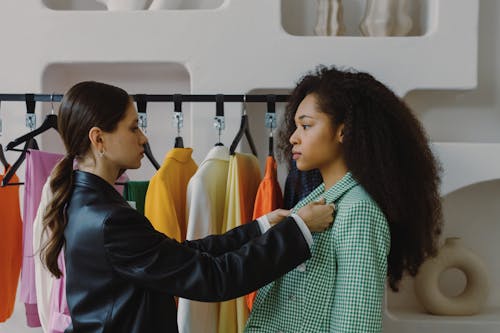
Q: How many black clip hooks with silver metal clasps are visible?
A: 5